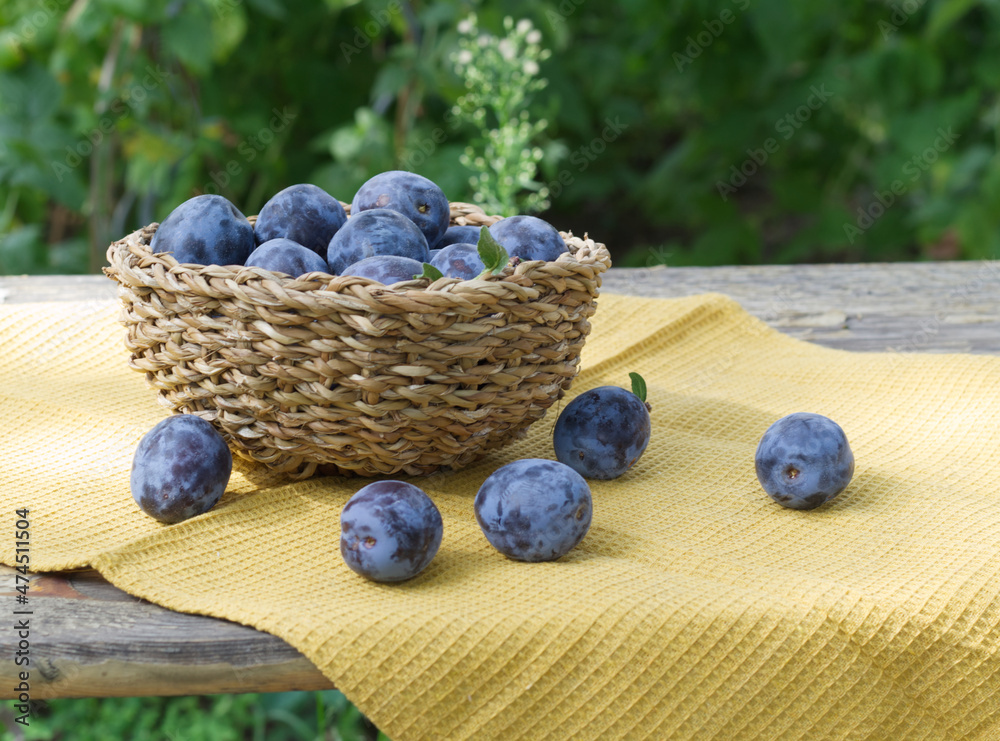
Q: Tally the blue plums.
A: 14